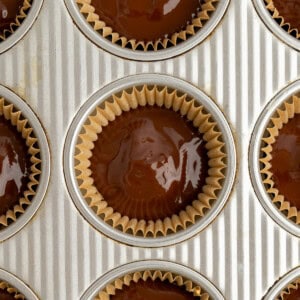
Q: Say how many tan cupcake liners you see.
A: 9